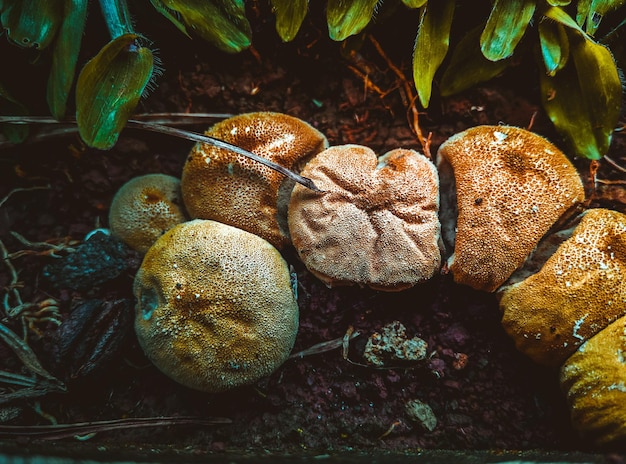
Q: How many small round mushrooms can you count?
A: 1